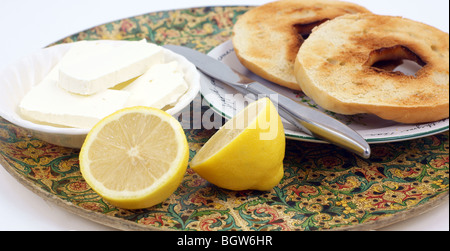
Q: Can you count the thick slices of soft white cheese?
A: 3